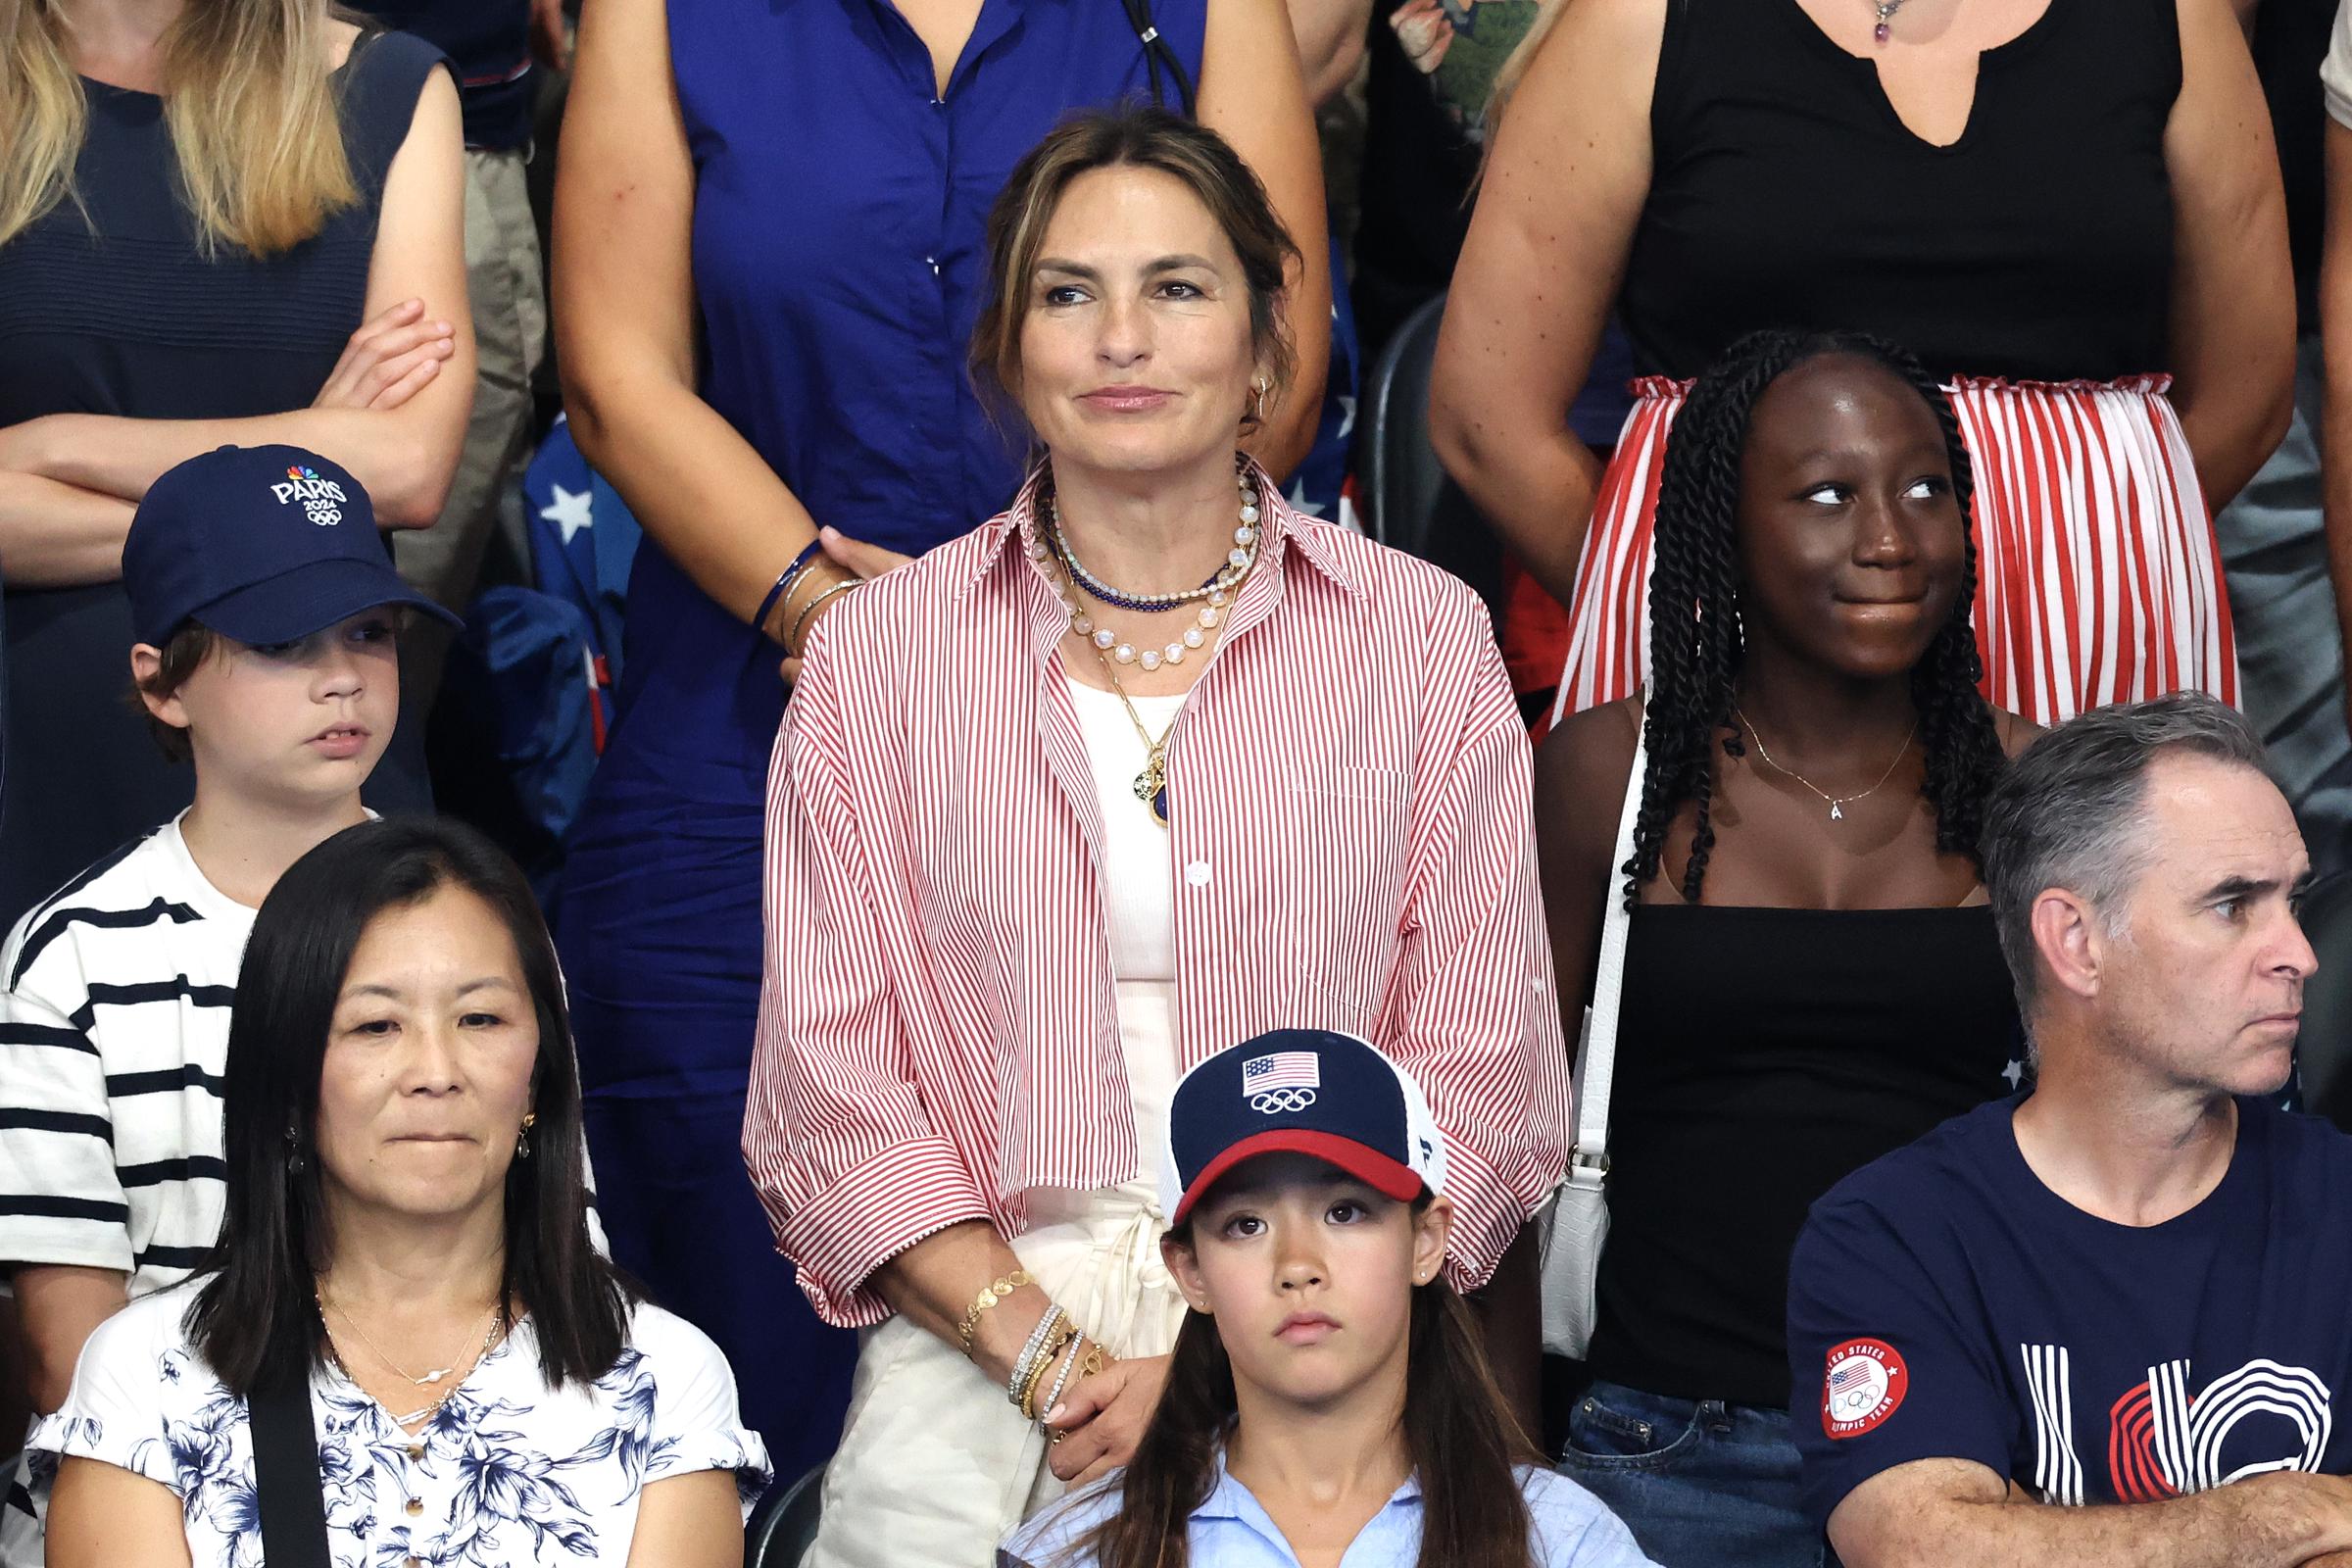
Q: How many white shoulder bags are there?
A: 1